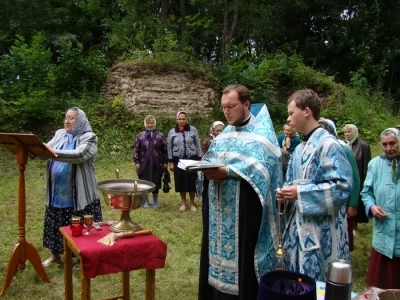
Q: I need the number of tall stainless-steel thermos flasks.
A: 1